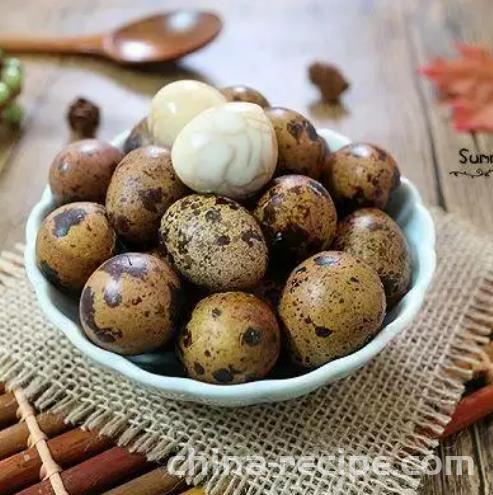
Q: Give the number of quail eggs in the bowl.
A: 15